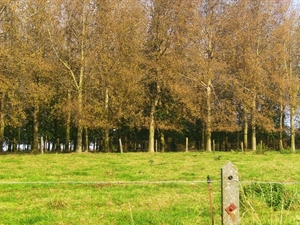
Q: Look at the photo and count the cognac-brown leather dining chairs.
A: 0